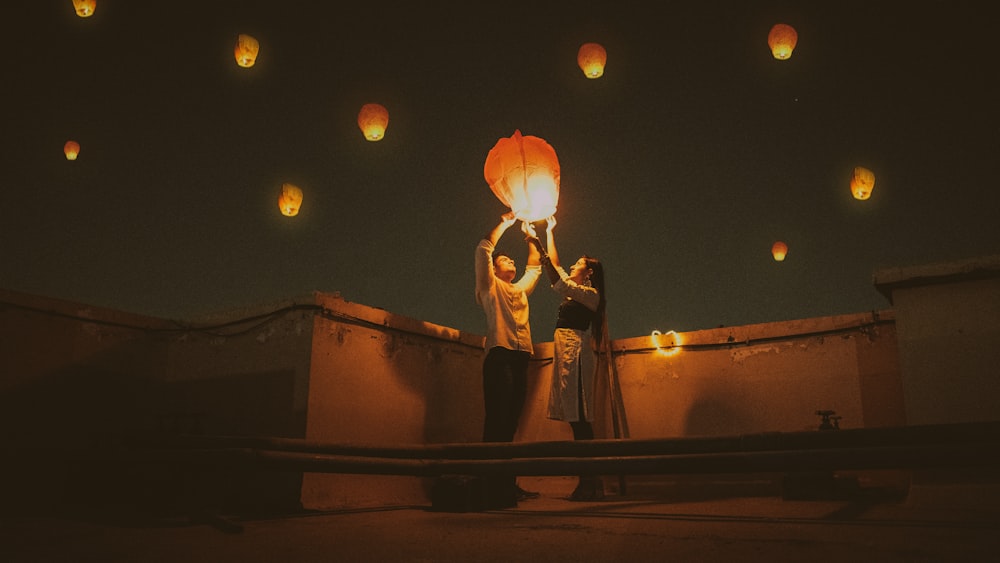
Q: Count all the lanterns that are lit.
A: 10